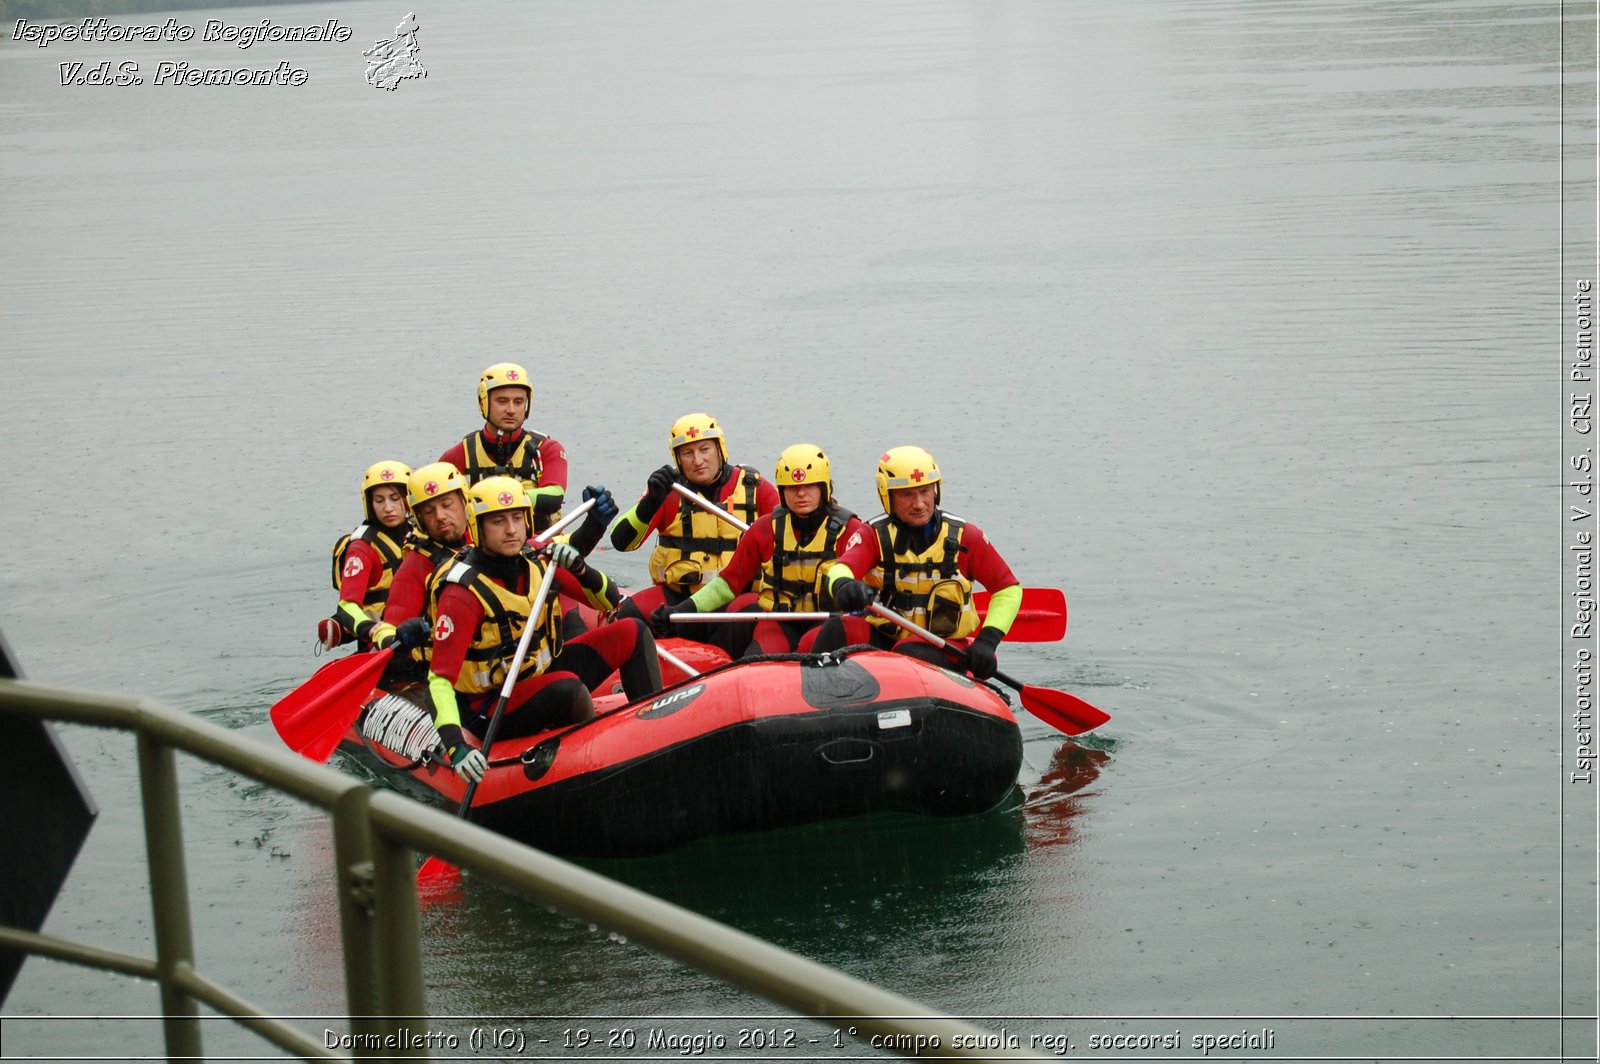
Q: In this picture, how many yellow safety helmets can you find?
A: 7